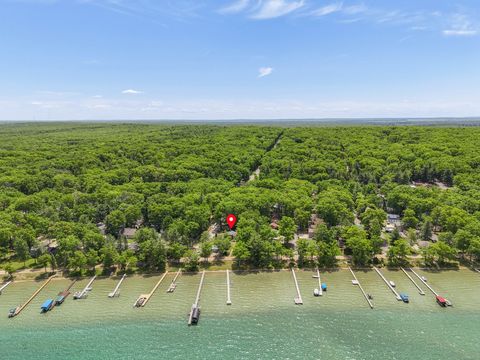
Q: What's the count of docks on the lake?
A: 15